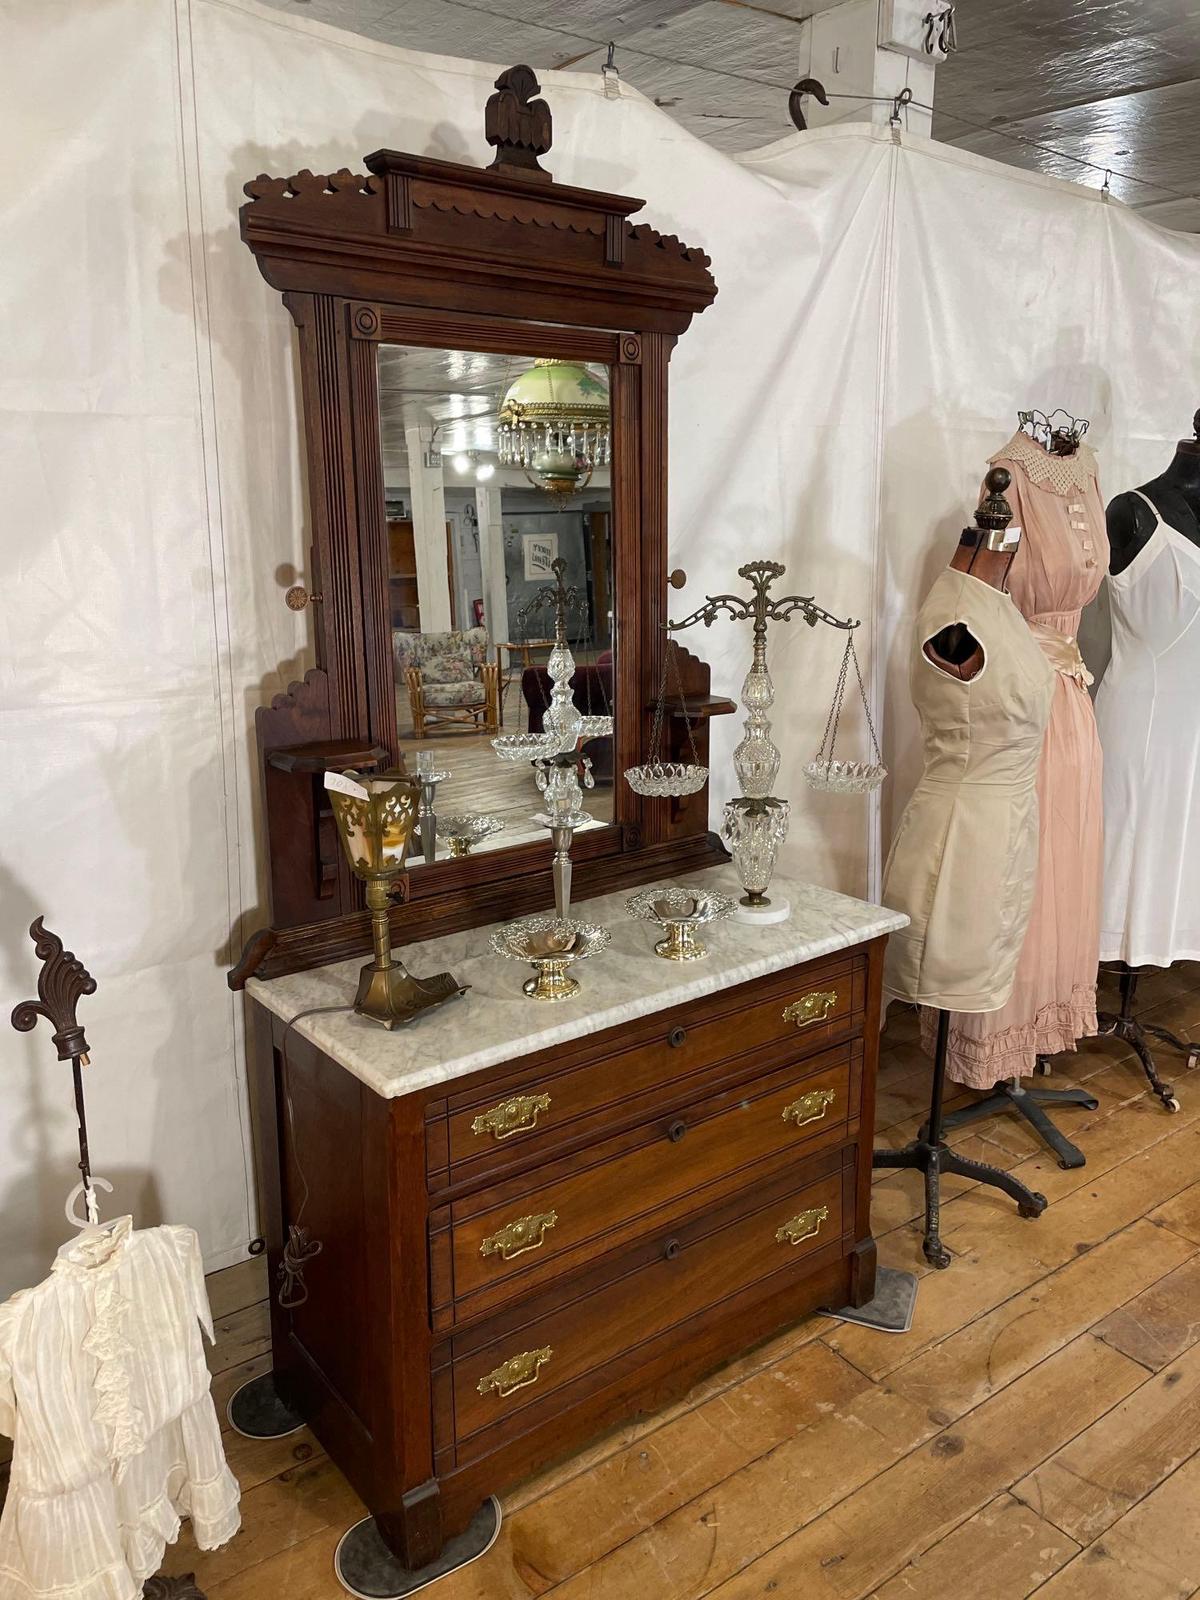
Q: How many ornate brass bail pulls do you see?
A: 6